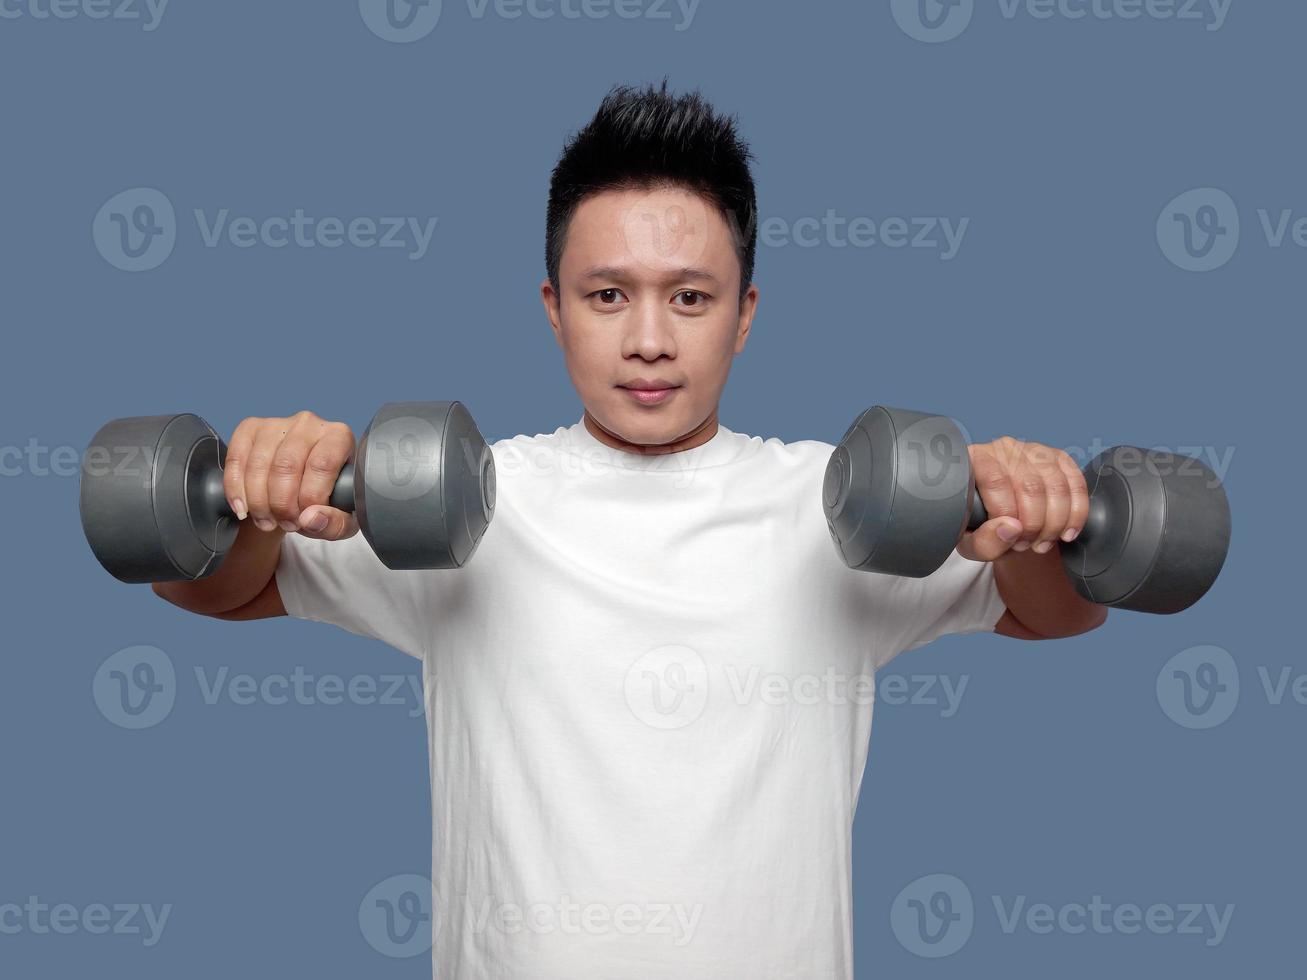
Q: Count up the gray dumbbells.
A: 2